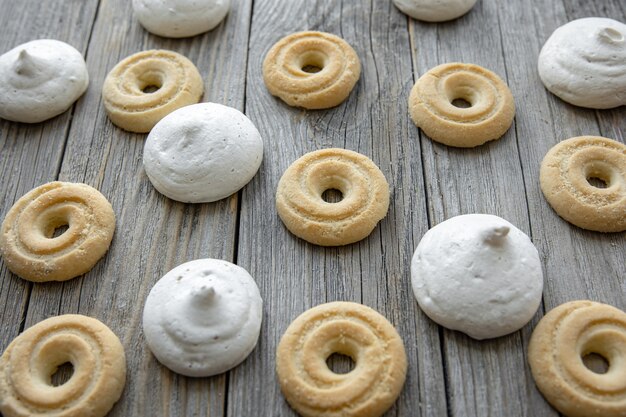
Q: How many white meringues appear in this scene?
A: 7